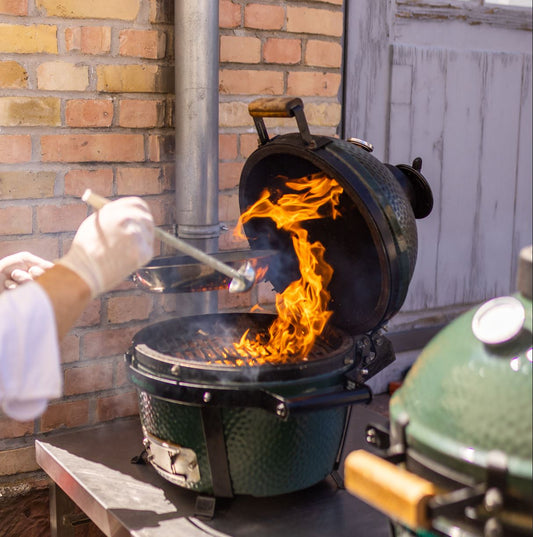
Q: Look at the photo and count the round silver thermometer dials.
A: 2